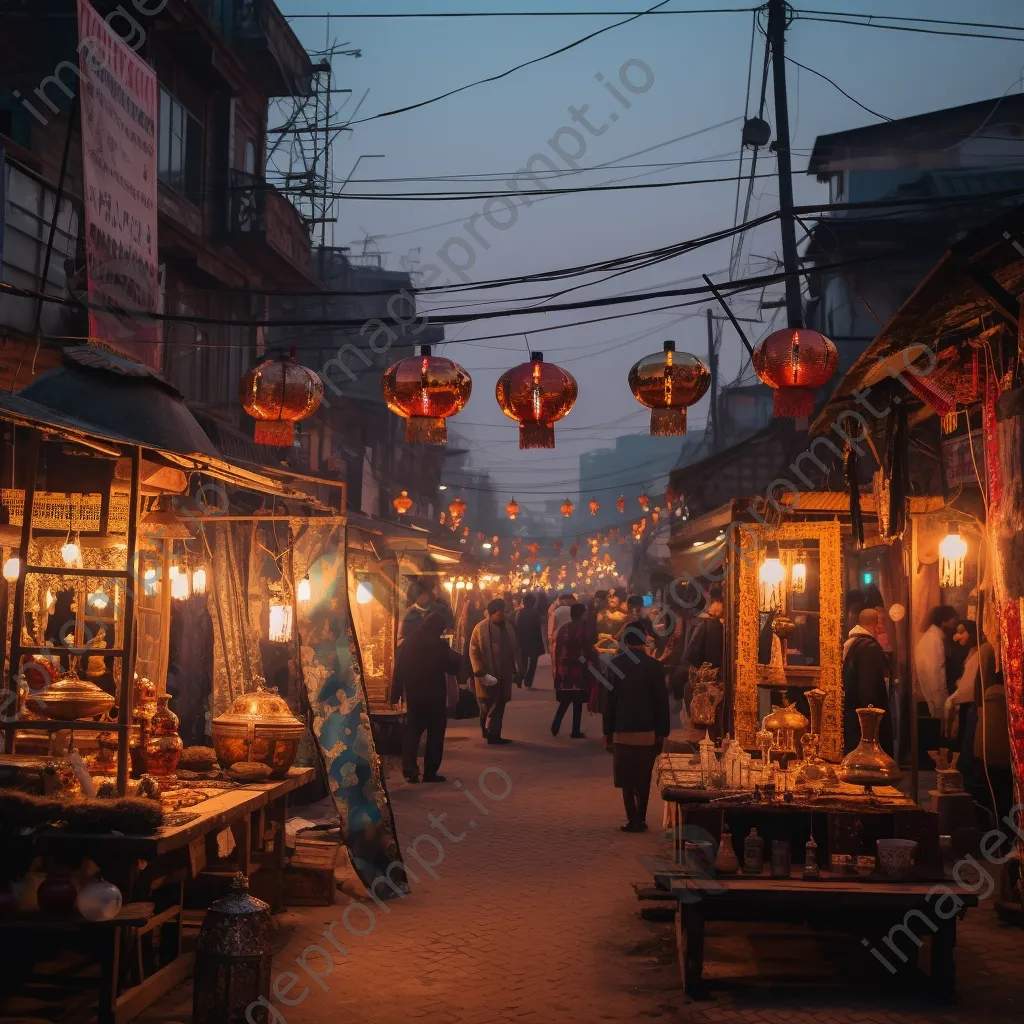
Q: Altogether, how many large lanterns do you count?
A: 5